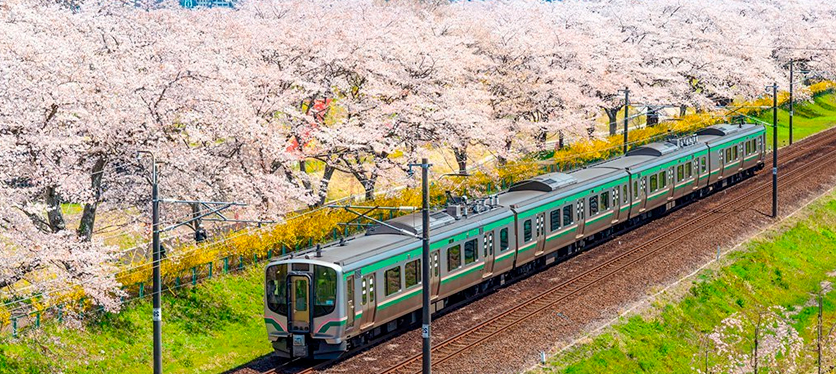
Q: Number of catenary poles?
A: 5